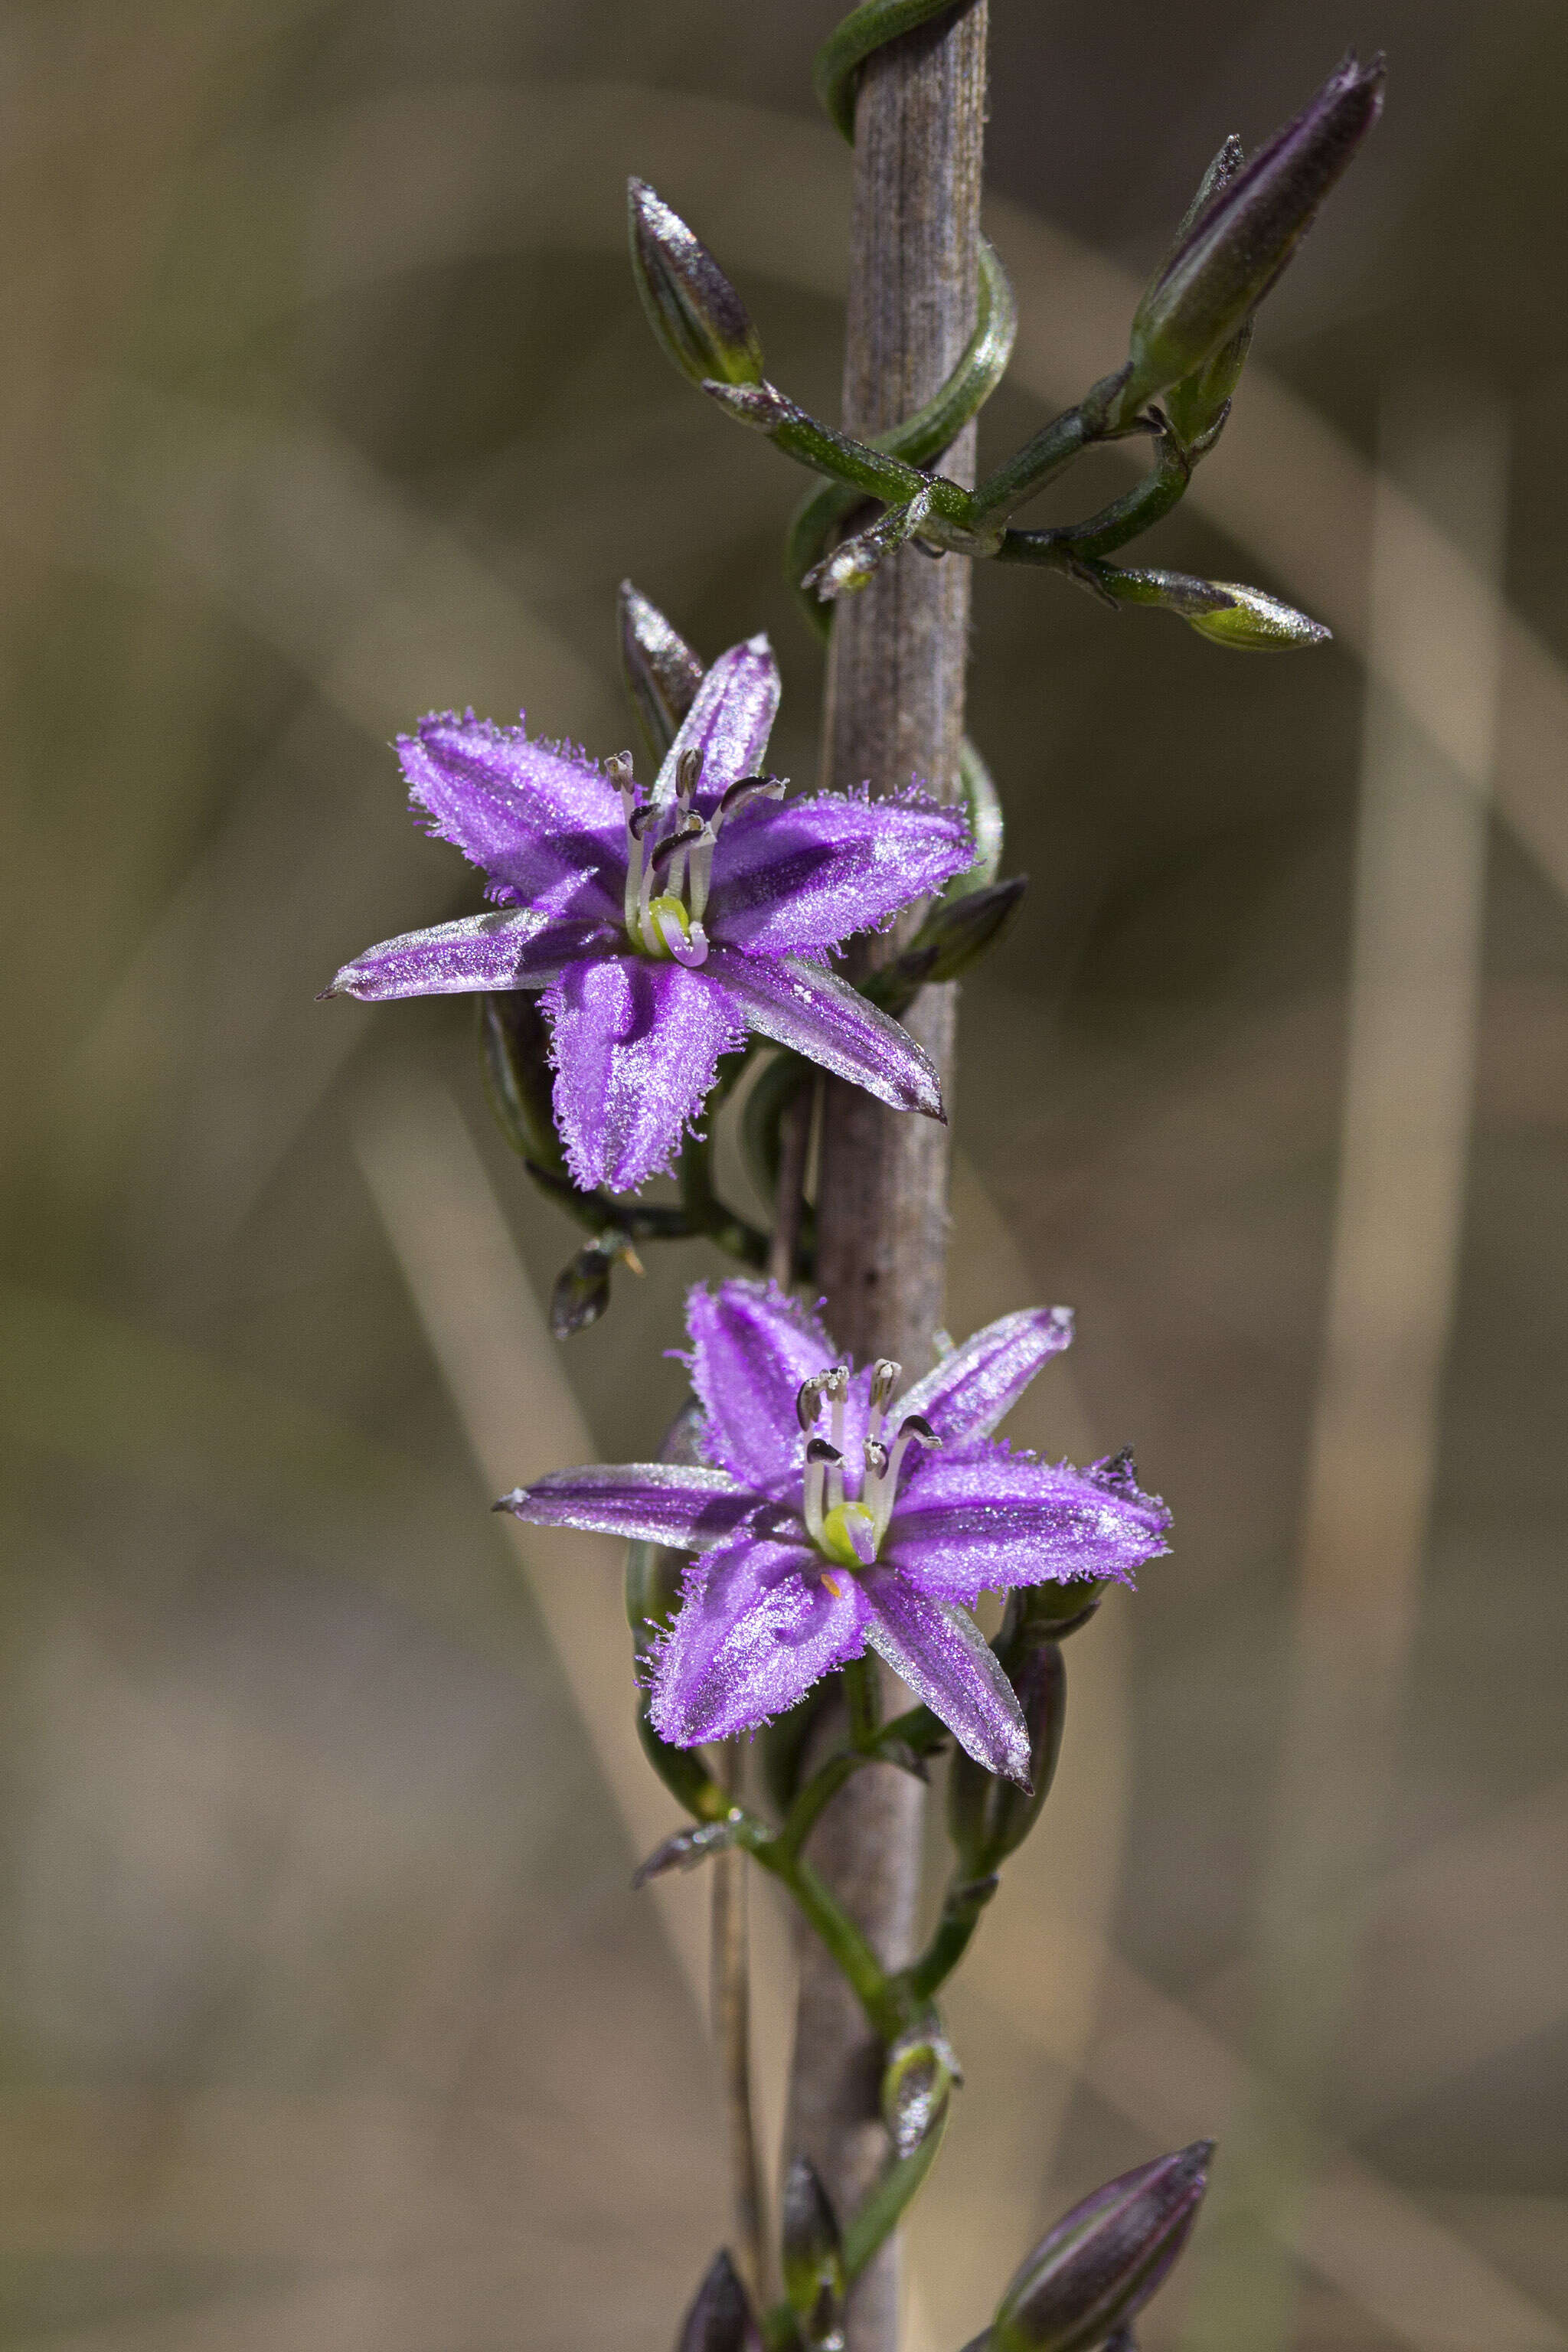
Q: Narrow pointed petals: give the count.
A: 6